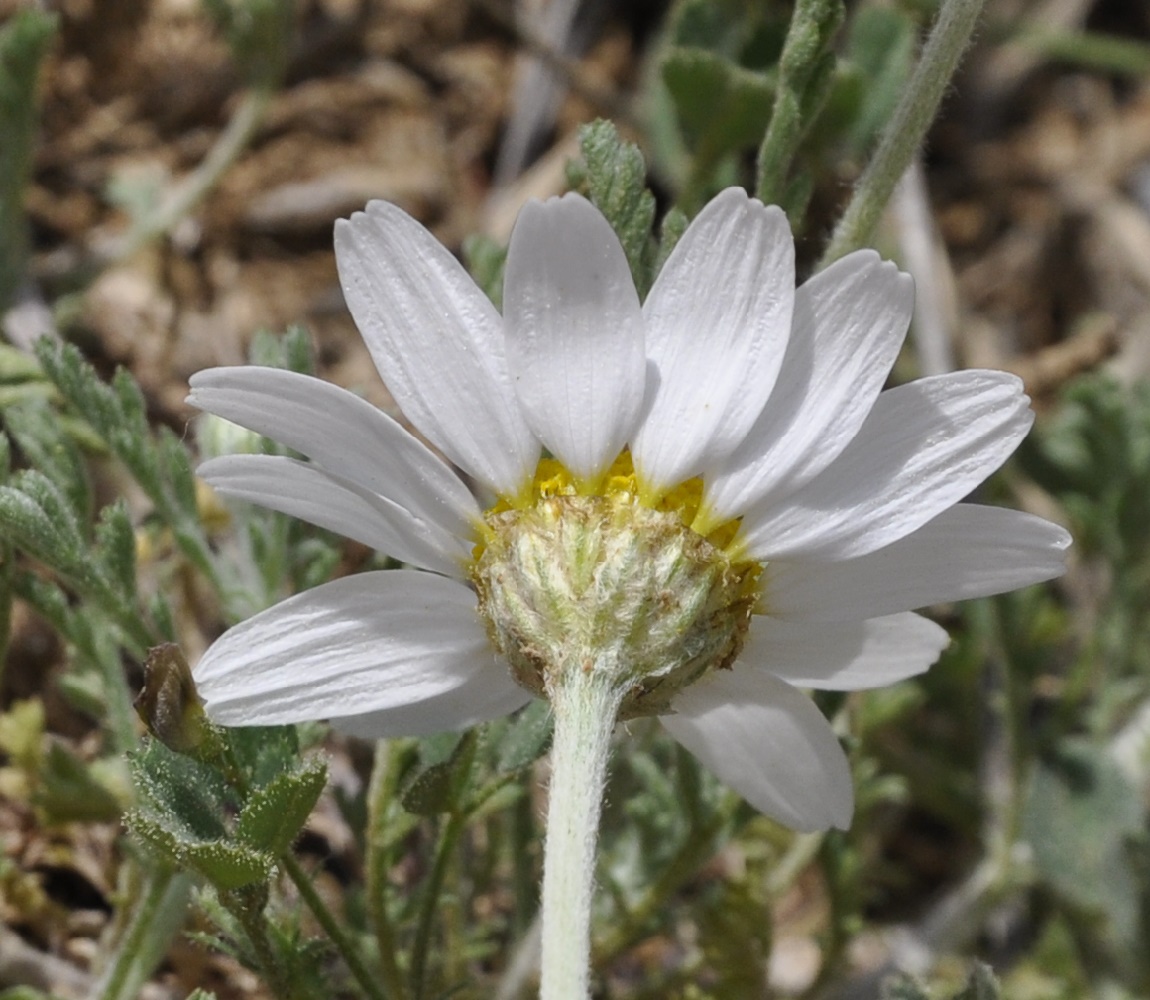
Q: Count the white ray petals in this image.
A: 12